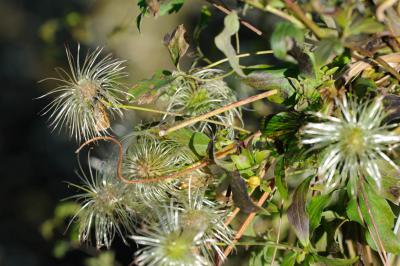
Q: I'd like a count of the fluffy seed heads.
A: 7